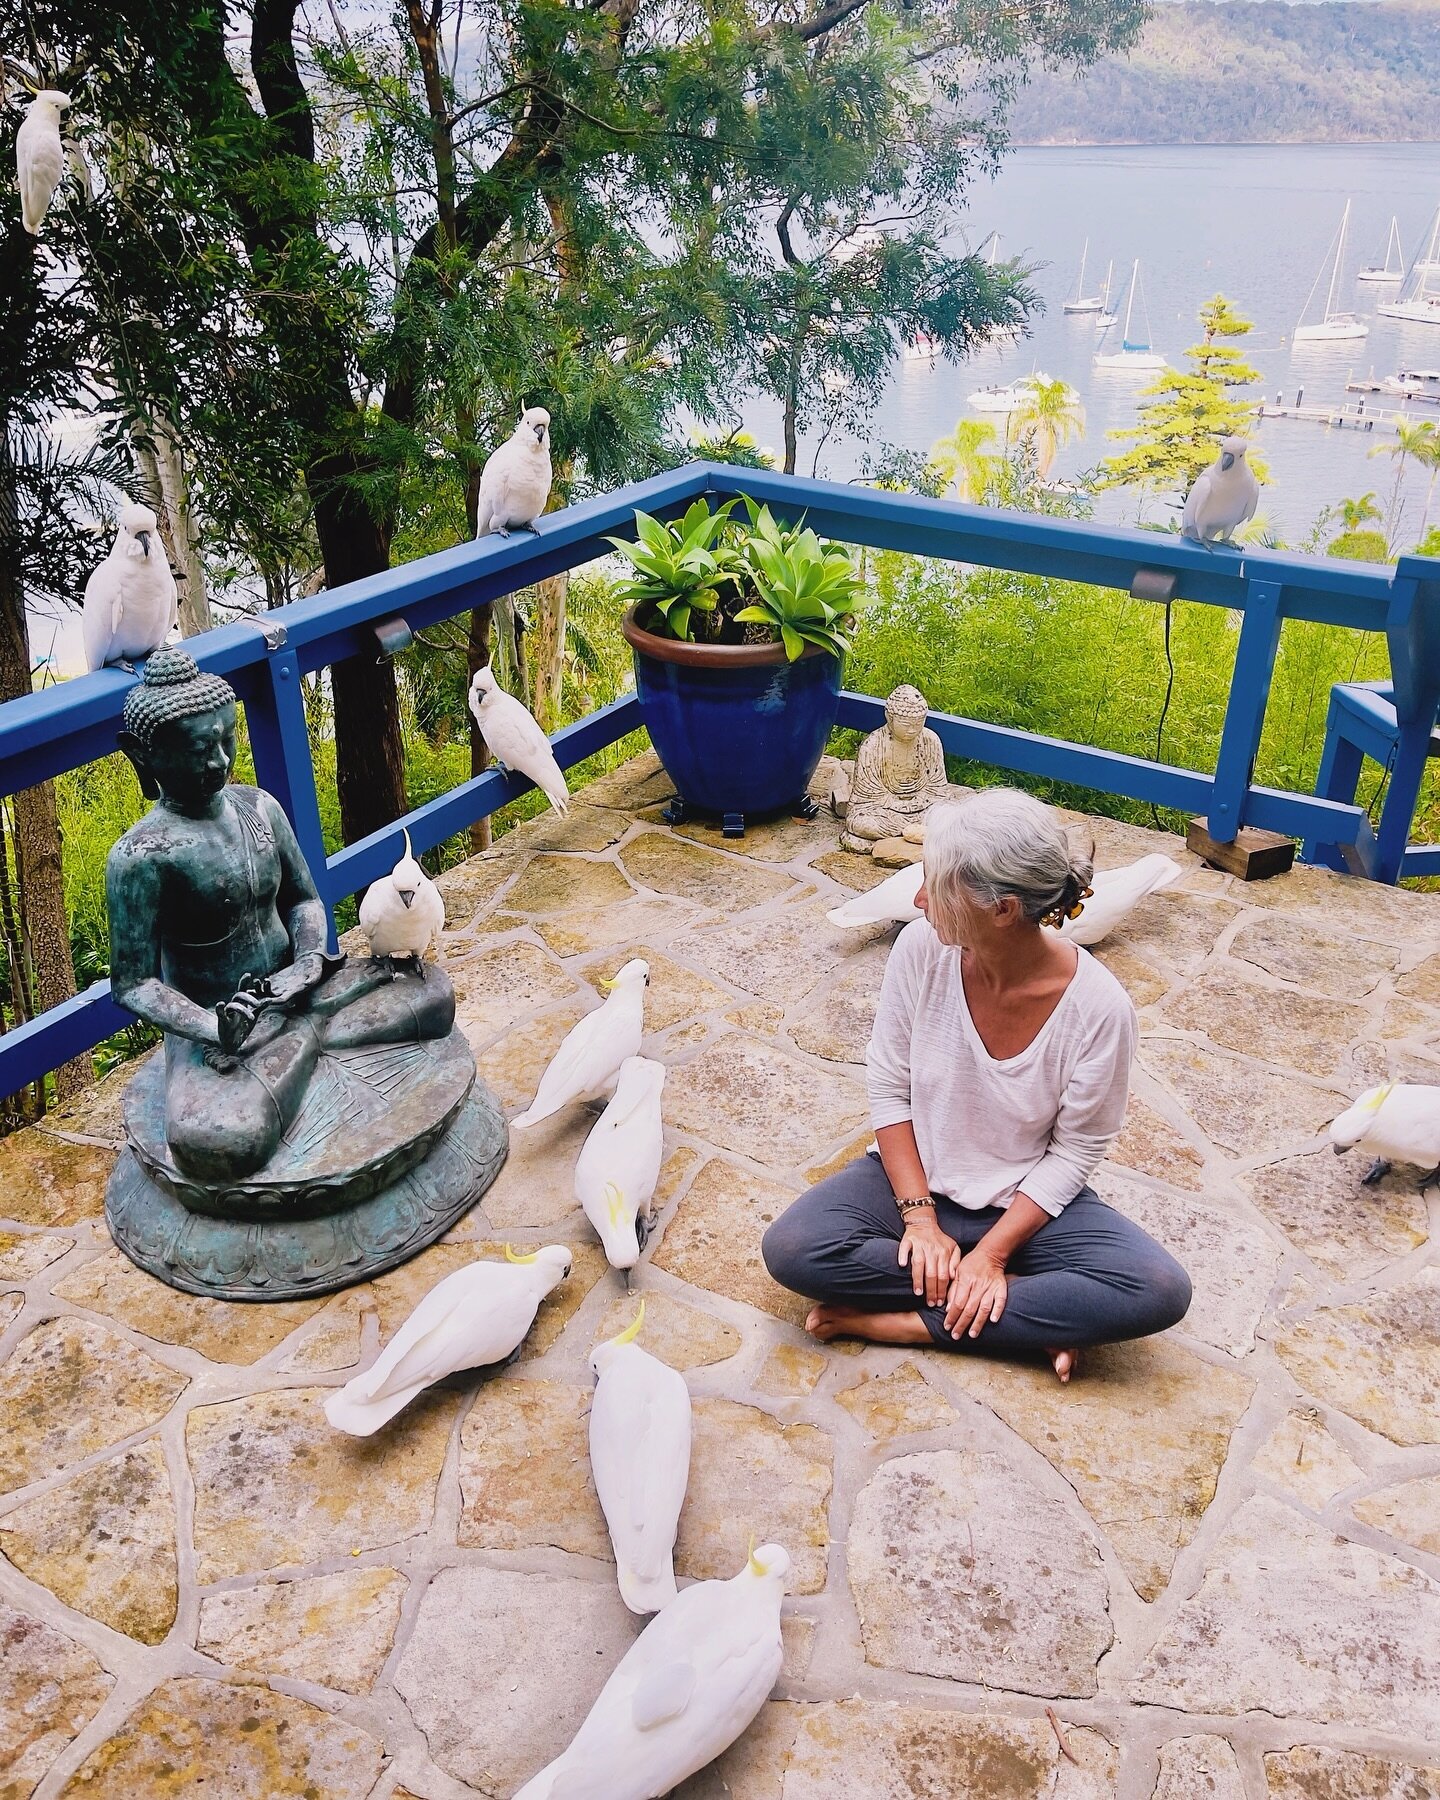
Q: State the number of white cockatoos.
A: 14